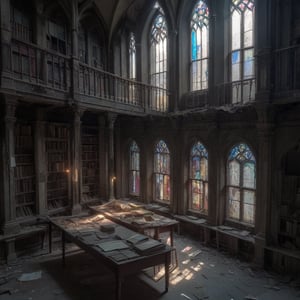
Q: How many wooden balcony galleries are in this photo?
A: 1